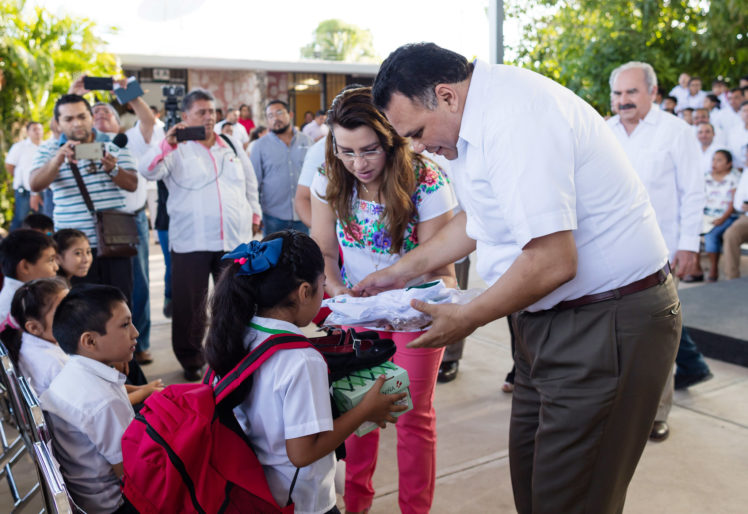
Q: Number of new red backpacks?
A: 1